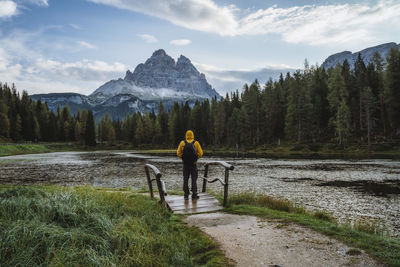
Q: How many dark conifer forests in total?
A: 1